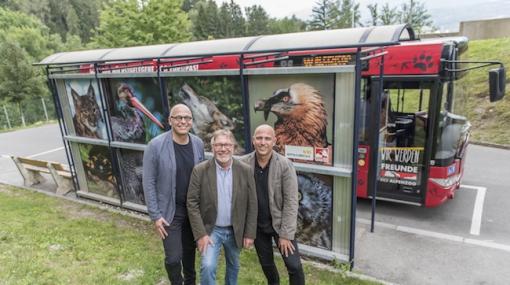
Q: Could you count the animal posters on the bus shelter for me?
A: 7